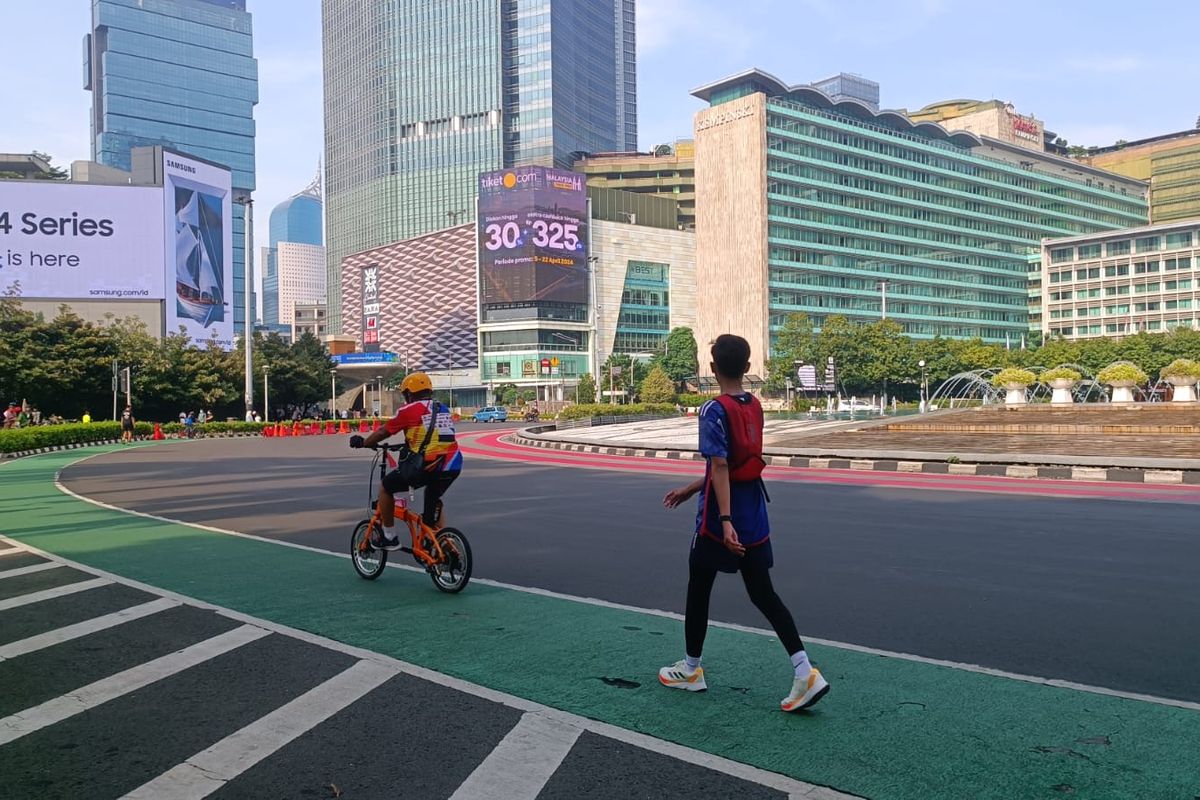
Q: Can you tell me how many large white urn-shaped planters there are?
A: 4